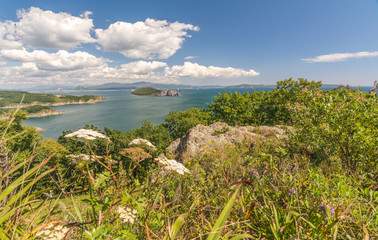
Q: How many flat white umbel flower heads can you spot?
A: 6